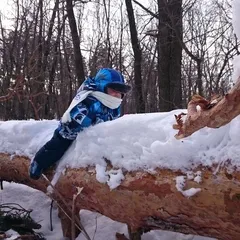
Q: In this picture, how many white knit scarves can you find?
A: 1